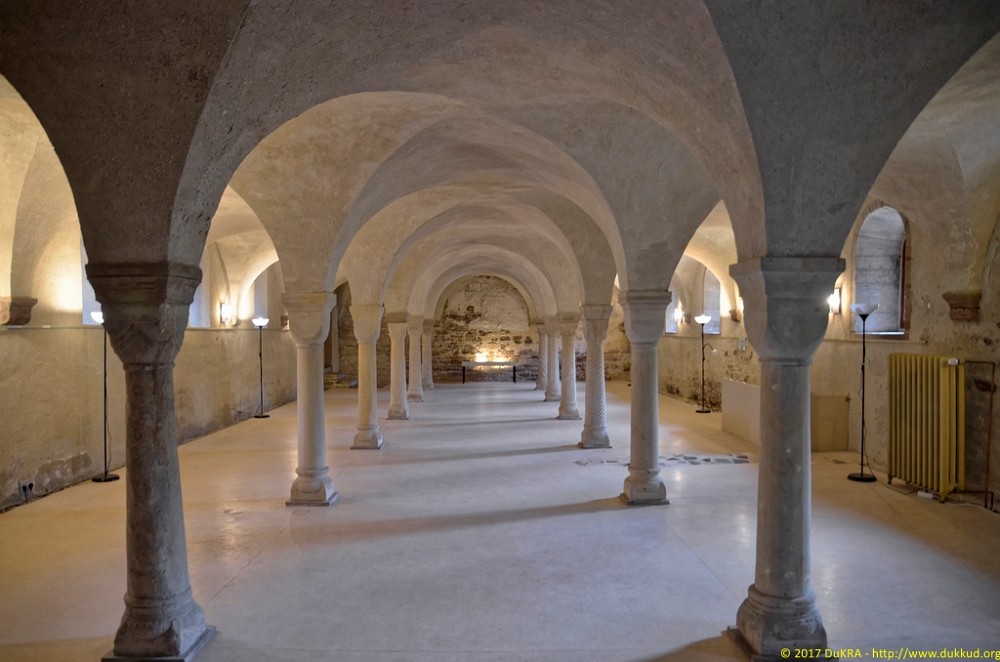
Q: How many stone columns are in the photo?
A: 12